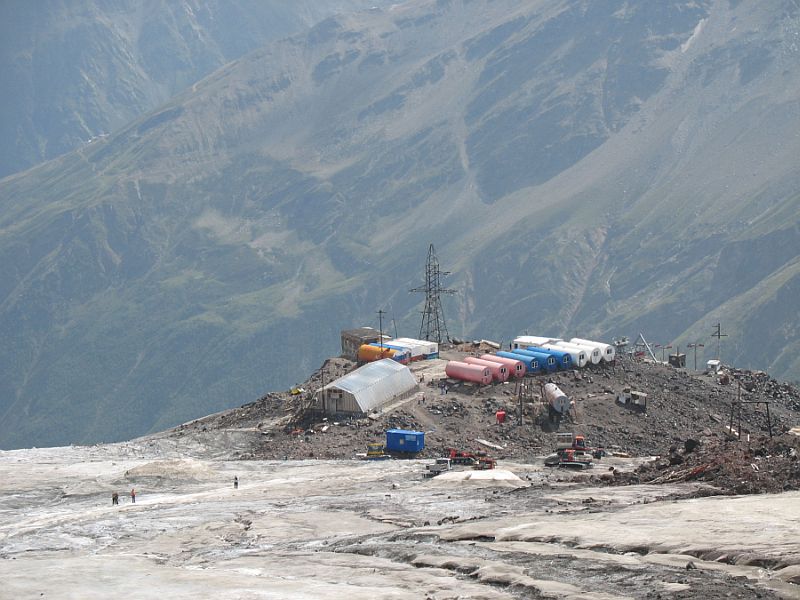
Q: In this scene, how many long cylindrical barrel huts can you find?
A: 11